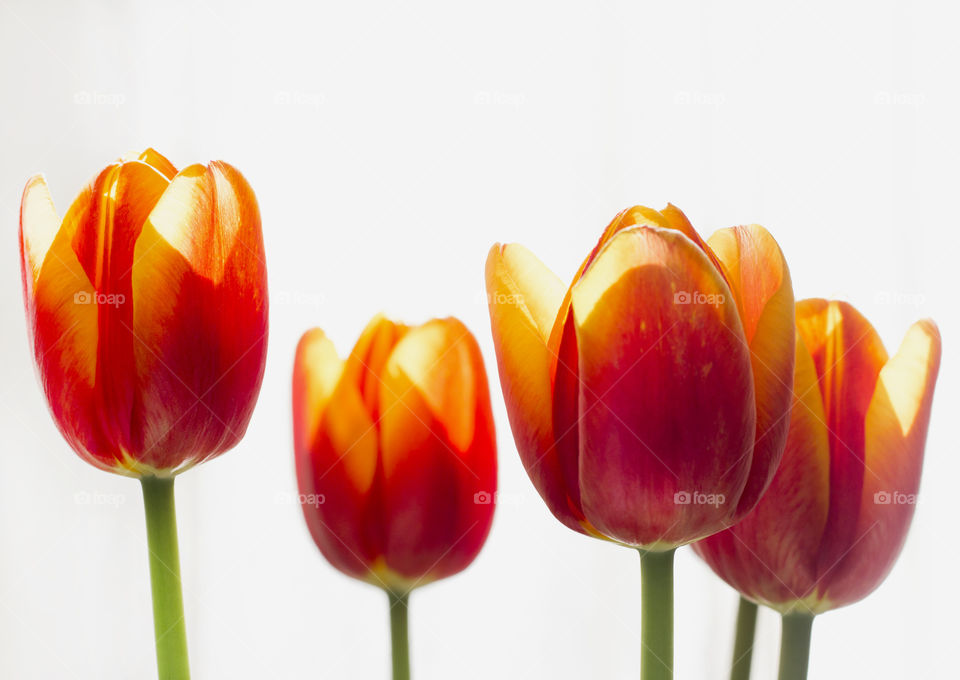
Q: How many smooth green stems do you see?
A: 5